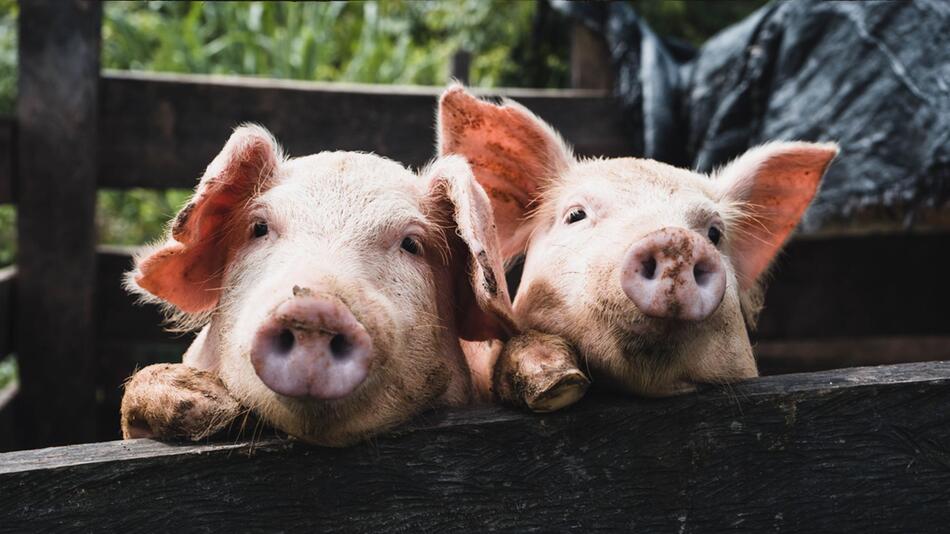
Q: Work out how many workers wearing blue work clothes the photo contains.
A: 0